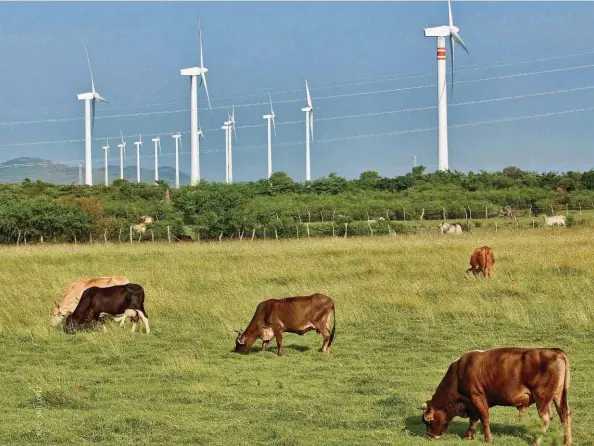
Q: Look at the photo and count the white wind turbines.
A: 13